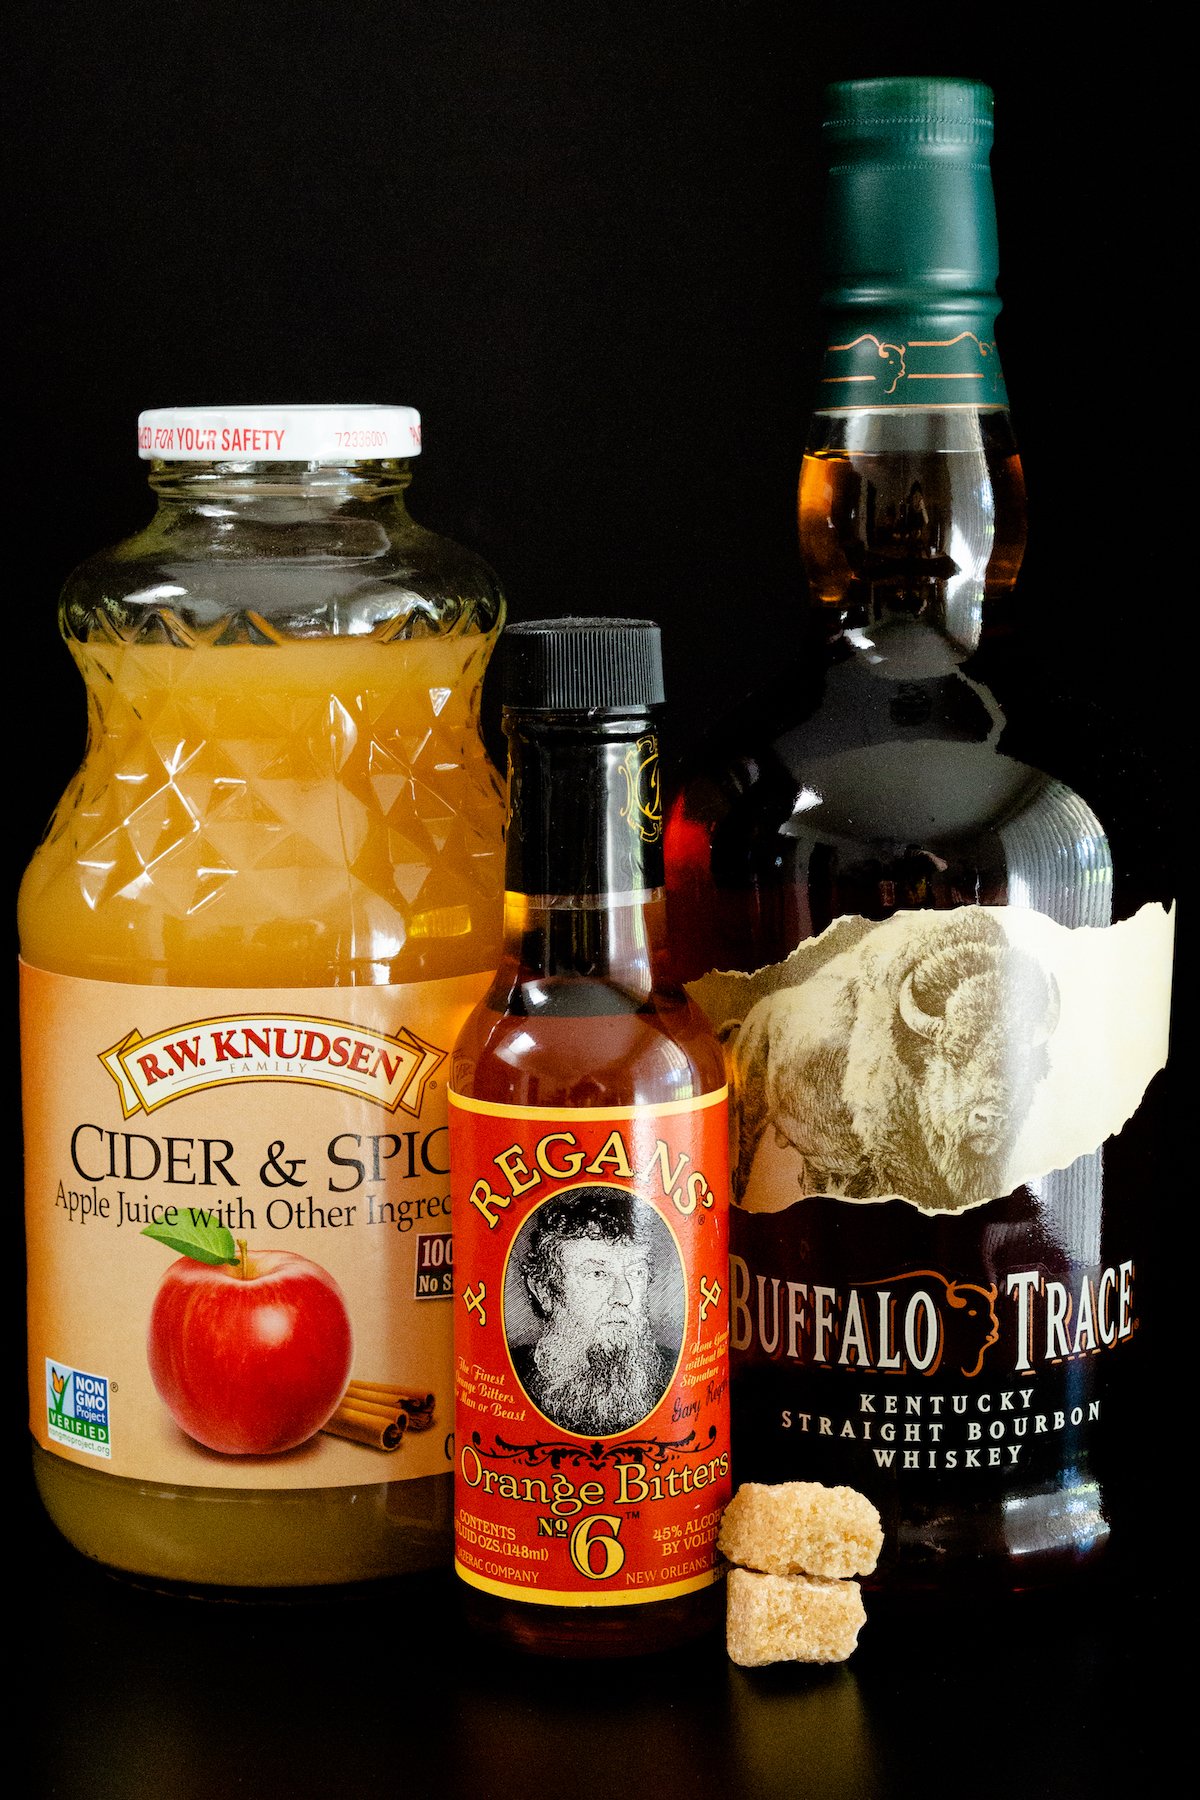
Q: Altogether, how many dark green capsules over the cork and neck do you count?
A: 1